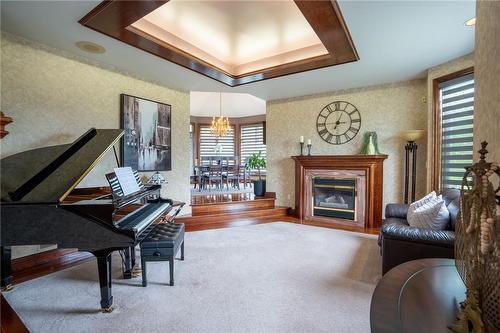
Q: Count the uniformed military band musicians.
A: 0